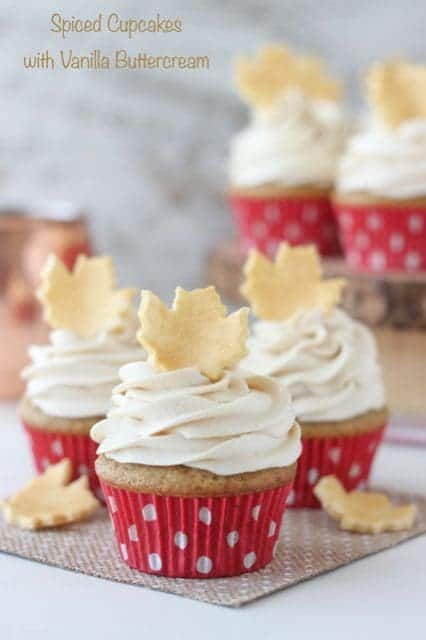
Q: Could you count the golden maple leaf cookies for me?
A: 7